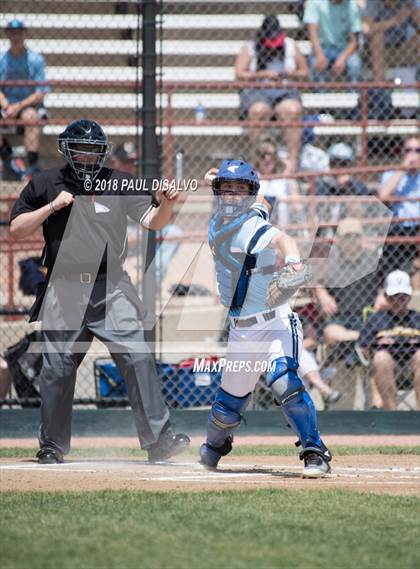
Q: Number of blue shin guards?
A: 2